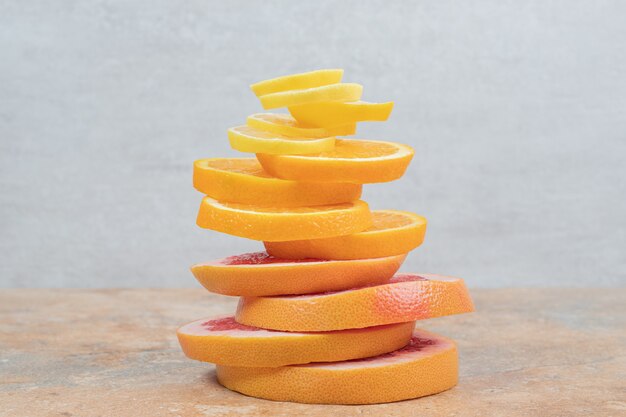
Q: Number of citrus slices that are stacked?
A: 13